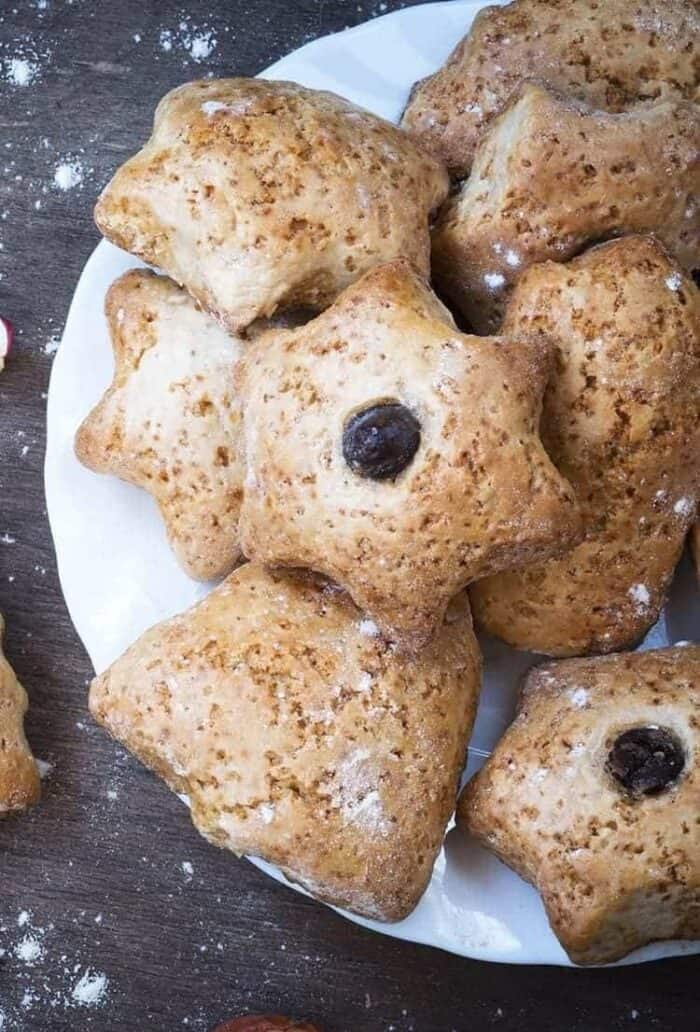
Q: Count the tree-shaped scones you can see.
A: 1